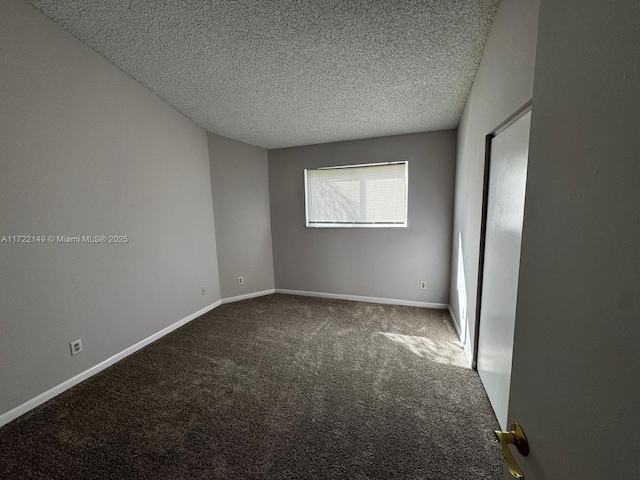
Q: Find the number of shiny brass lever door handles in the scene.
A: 1